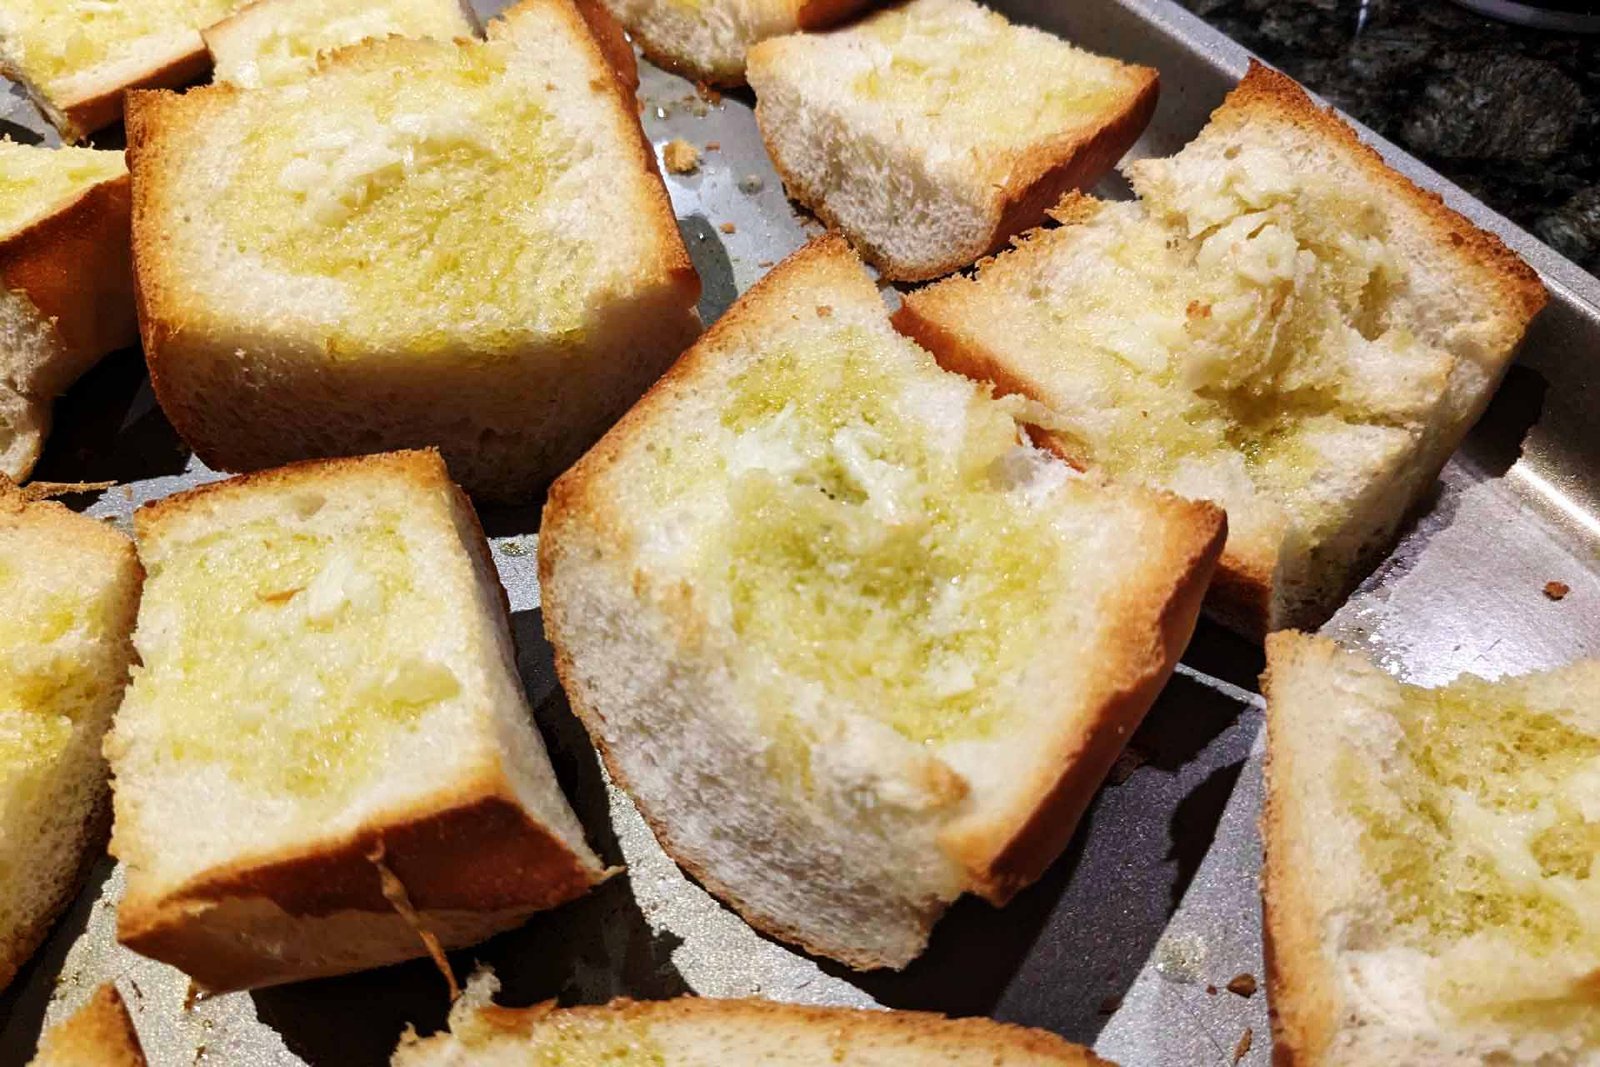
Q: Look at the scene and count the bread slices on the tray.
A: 13